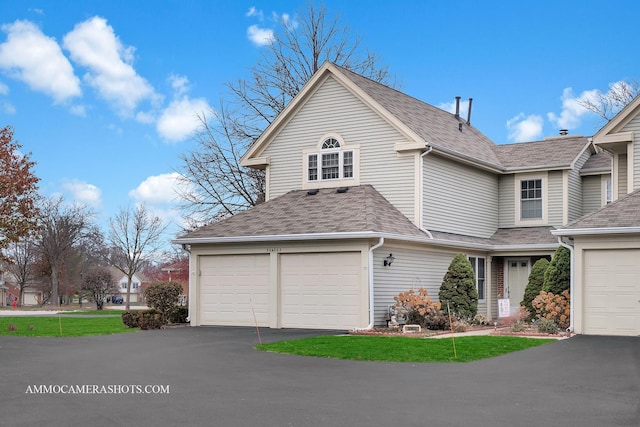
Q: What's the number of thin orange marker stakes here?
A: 3